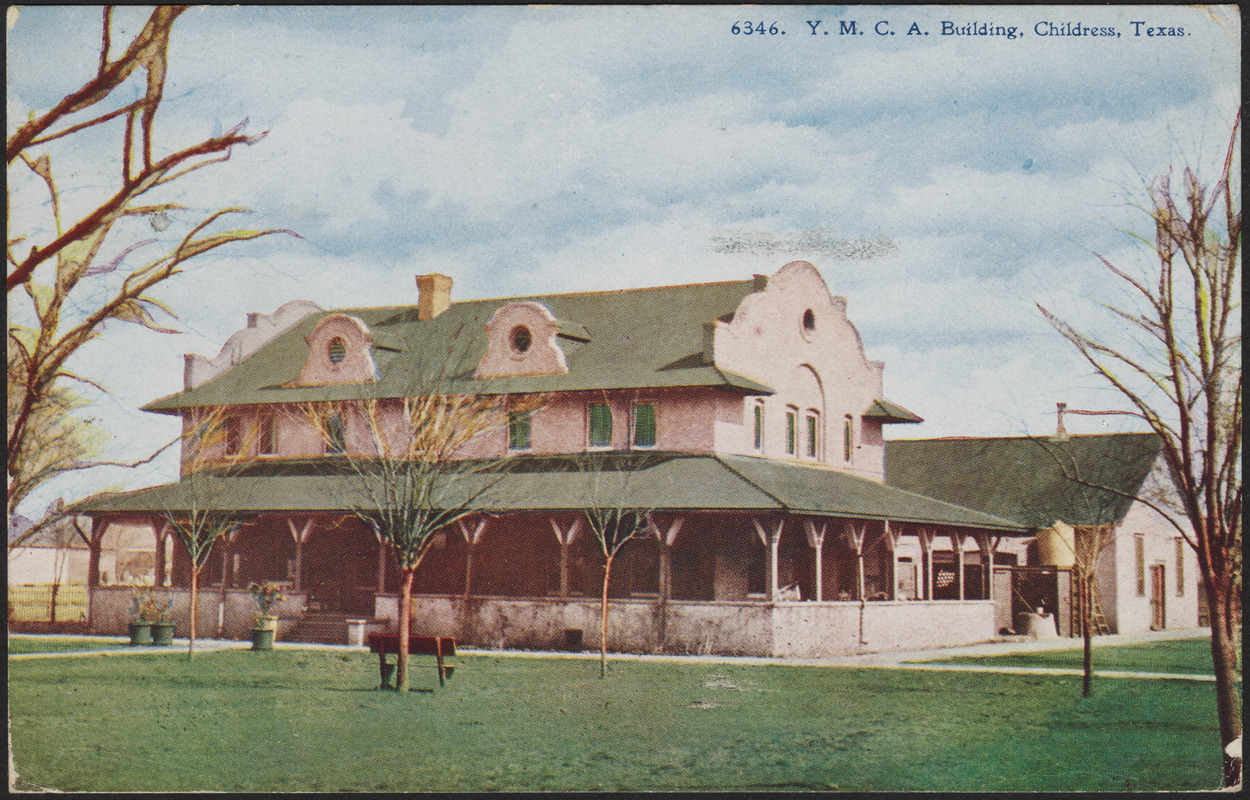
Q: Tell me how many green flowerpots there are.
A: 3